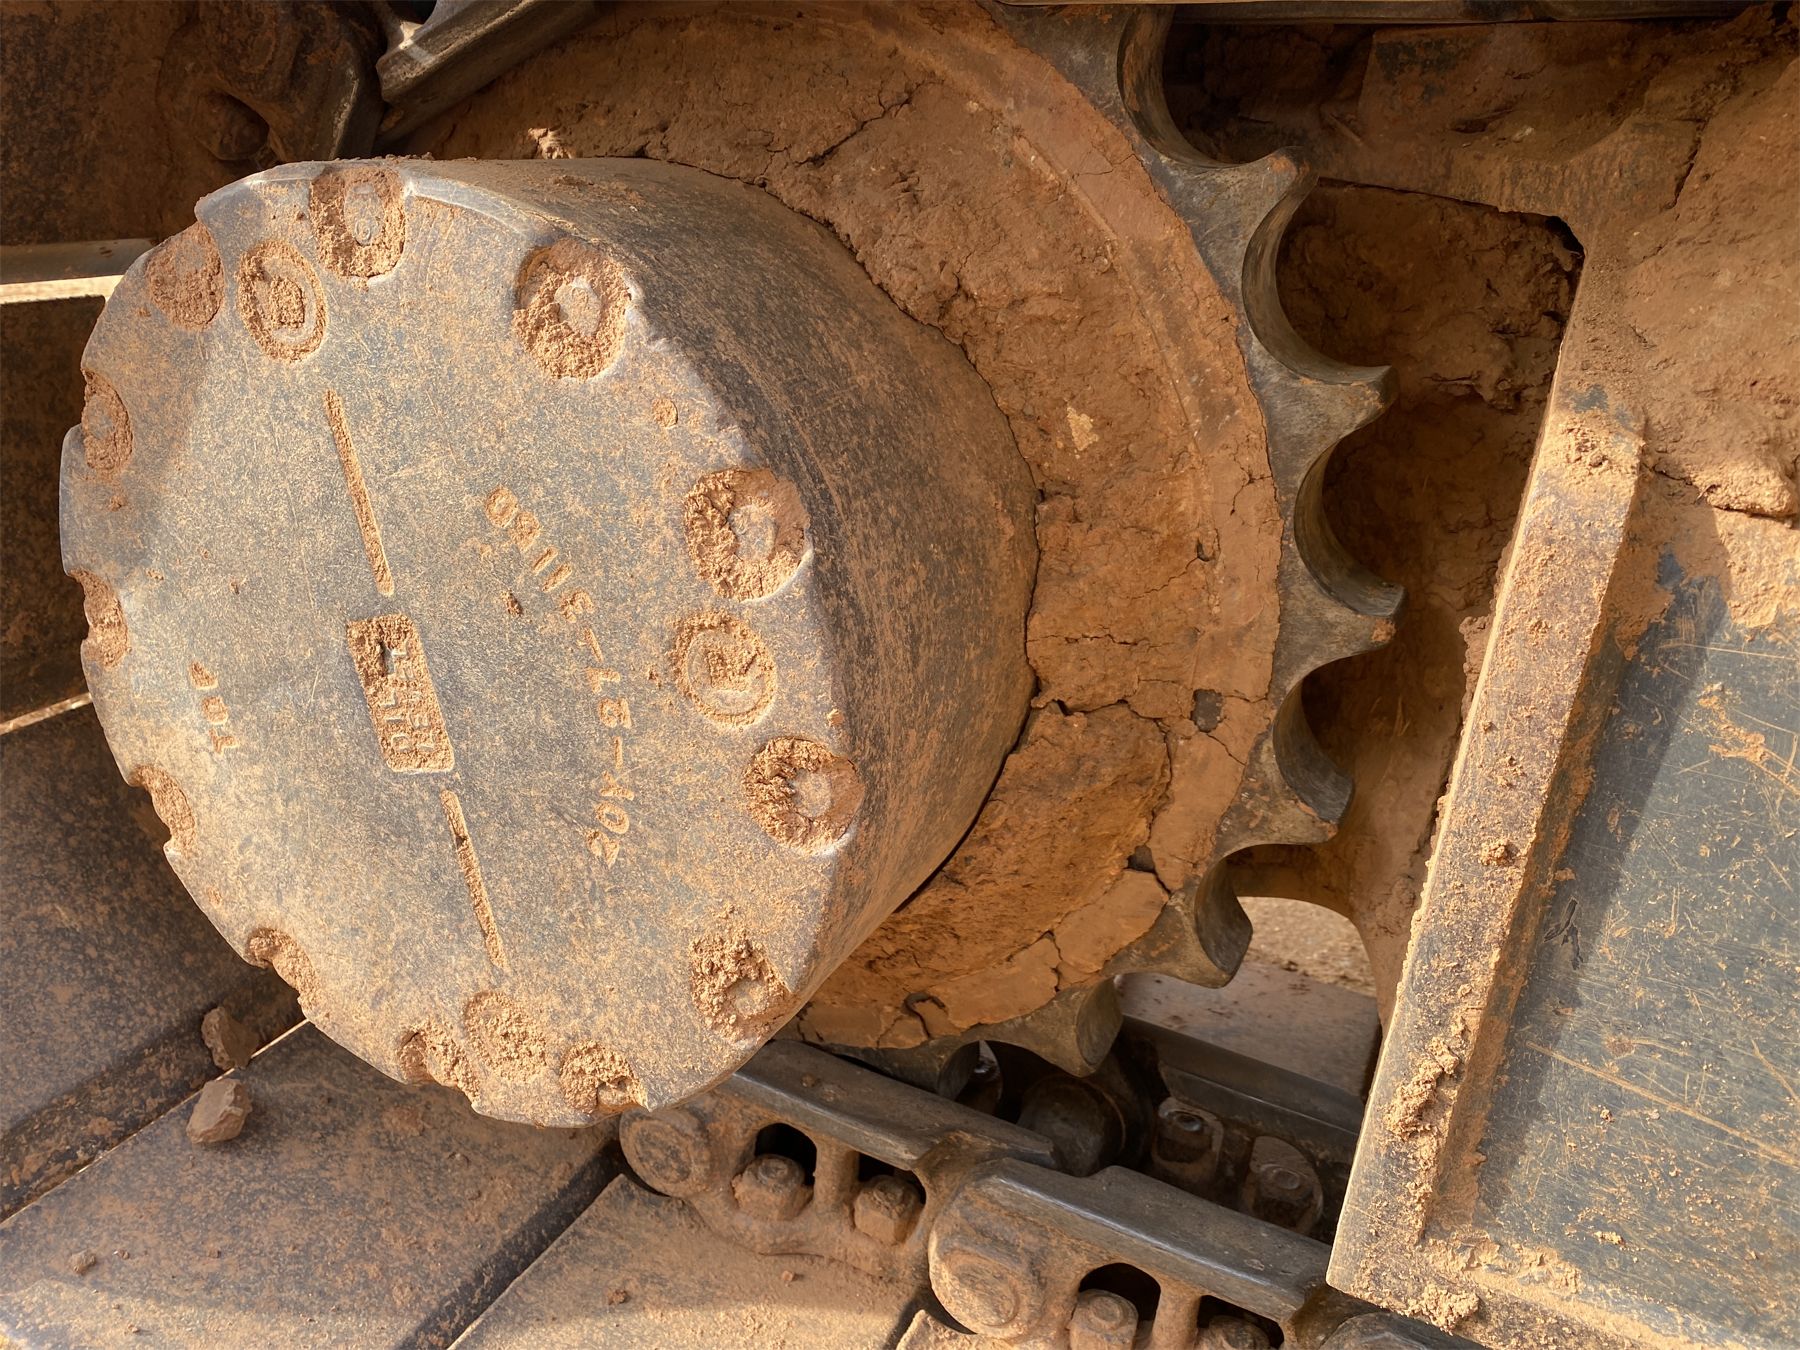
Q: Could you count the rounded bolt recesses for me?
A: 15